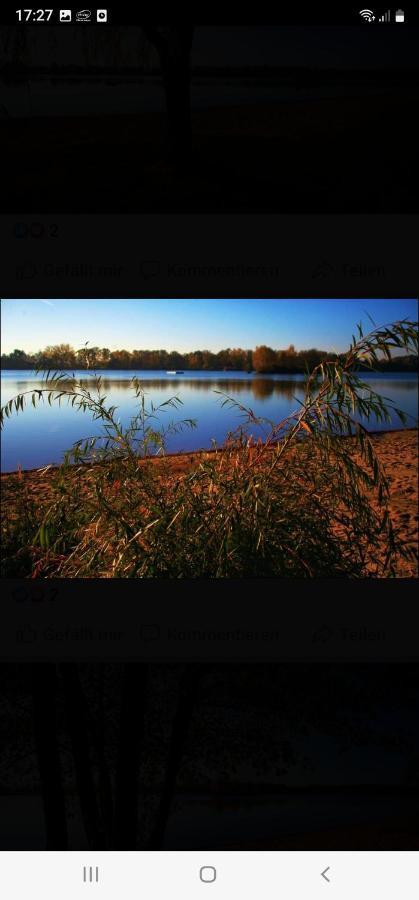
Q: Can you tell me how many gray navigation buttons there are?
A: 3